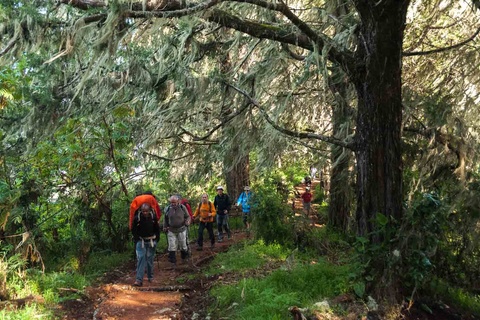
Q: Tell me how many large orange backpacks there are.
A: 1